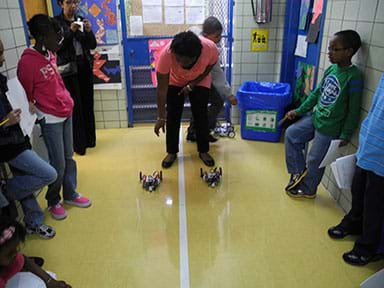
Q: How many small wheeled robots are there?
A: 3